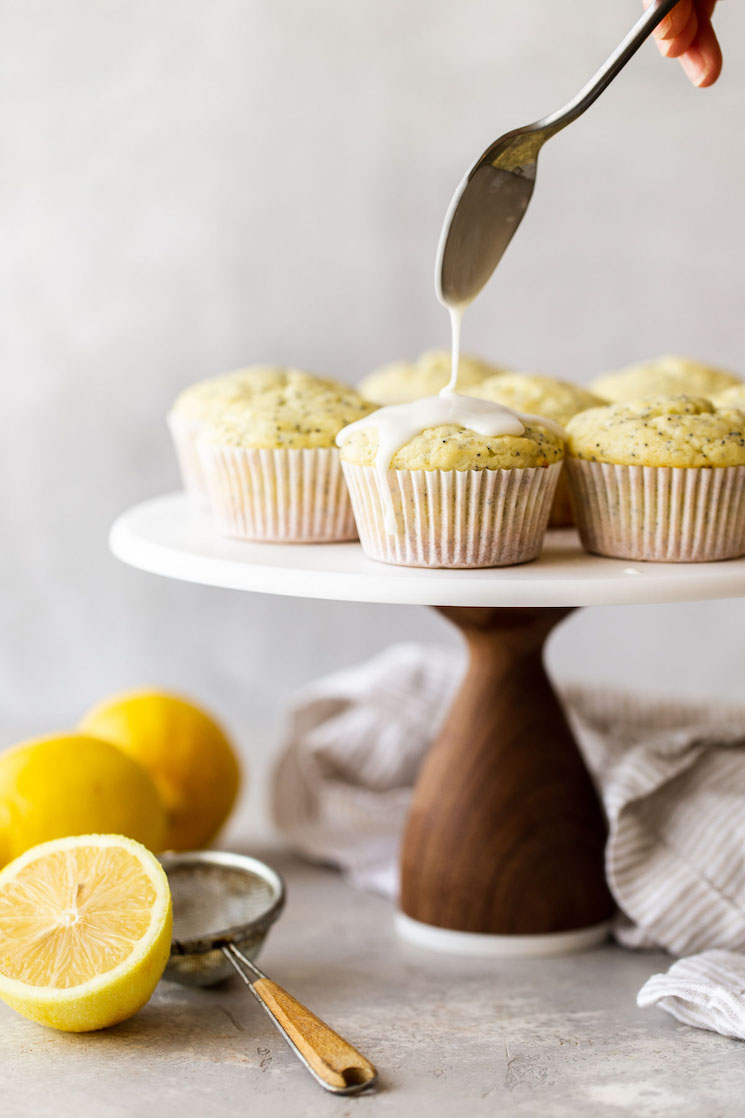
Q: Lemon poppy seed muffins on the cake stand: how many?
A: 8